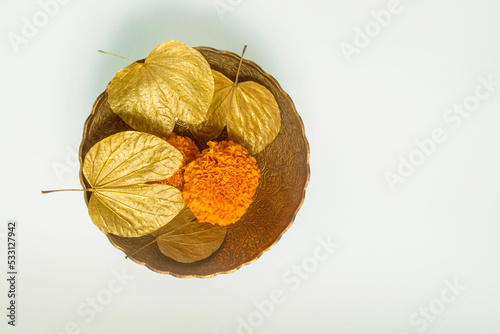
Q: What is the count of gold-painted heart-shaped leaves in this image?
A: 4